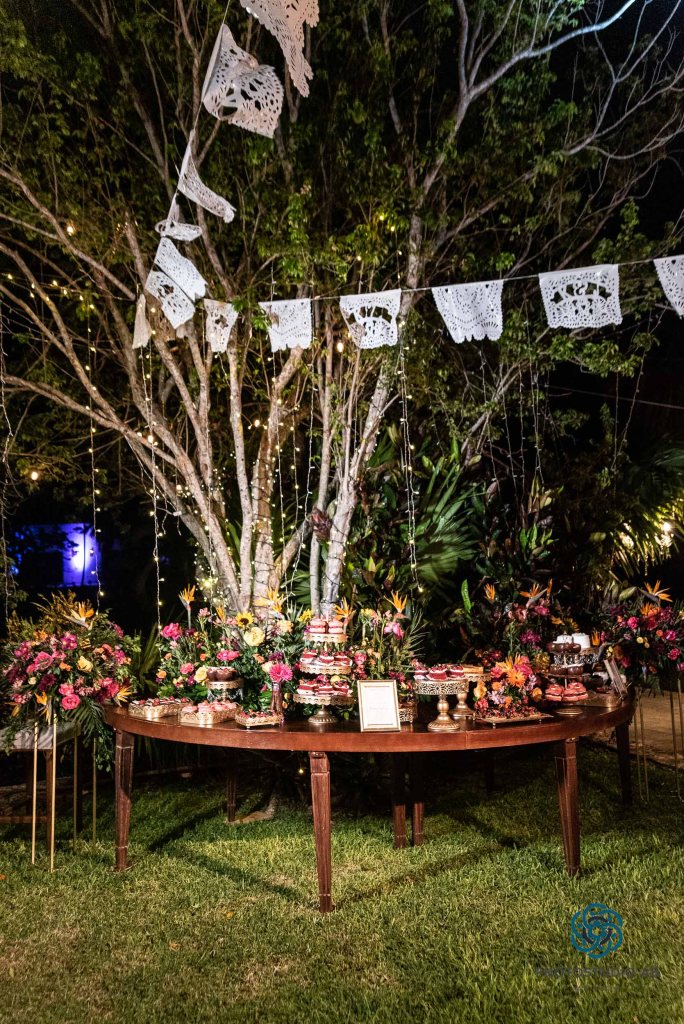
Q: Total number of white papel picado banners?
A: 13